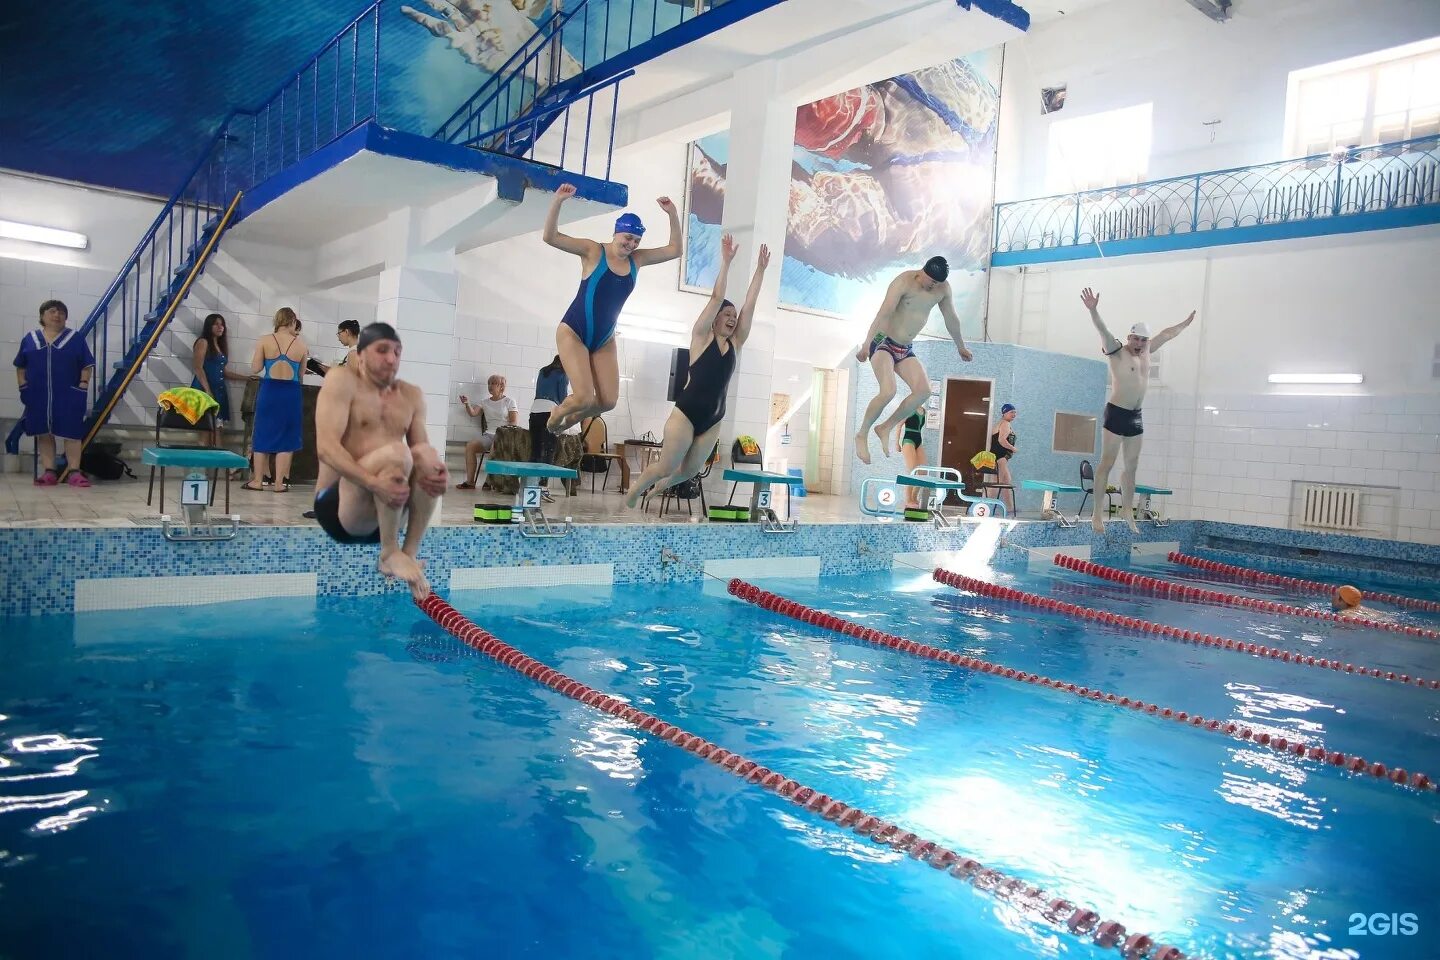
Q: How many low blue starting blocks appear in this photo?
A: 6